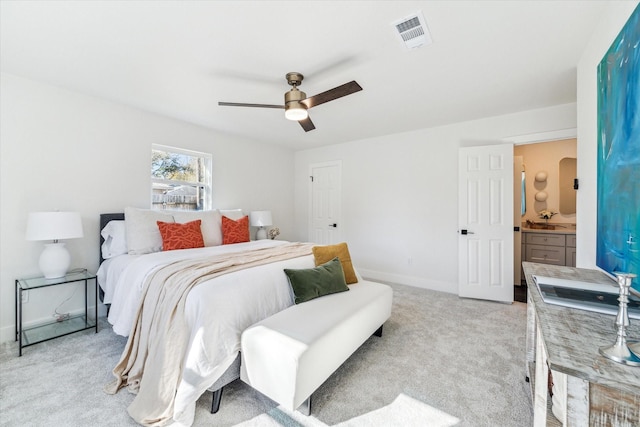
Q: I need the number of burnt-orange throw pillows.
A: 2